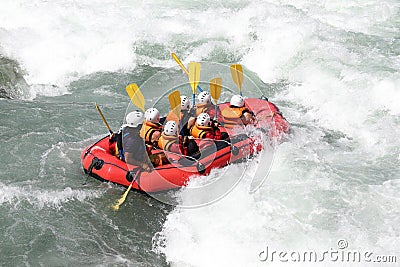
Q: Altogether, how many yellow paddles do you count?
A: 8